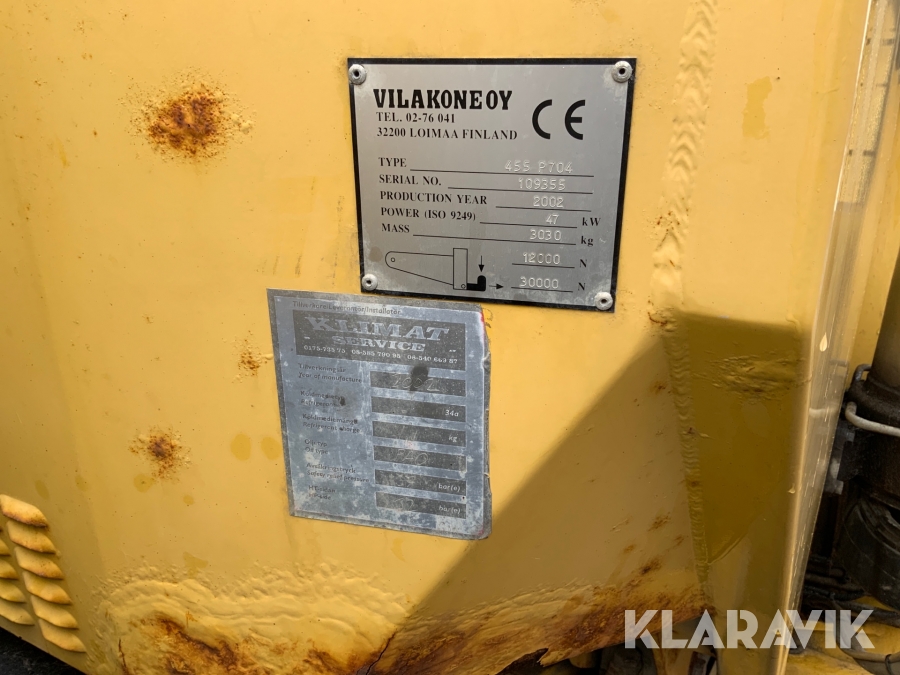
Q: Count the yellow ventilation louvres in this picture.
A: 10